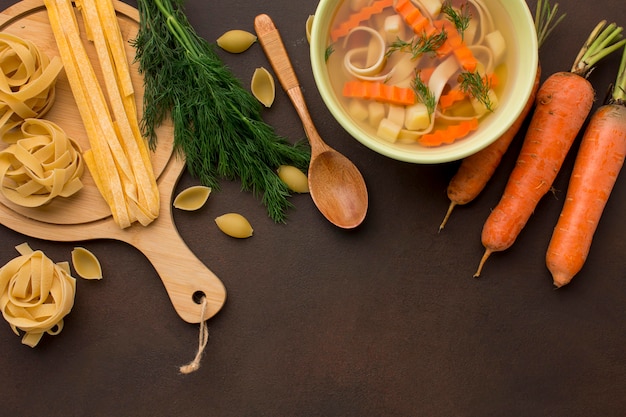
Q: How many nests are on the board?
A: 2